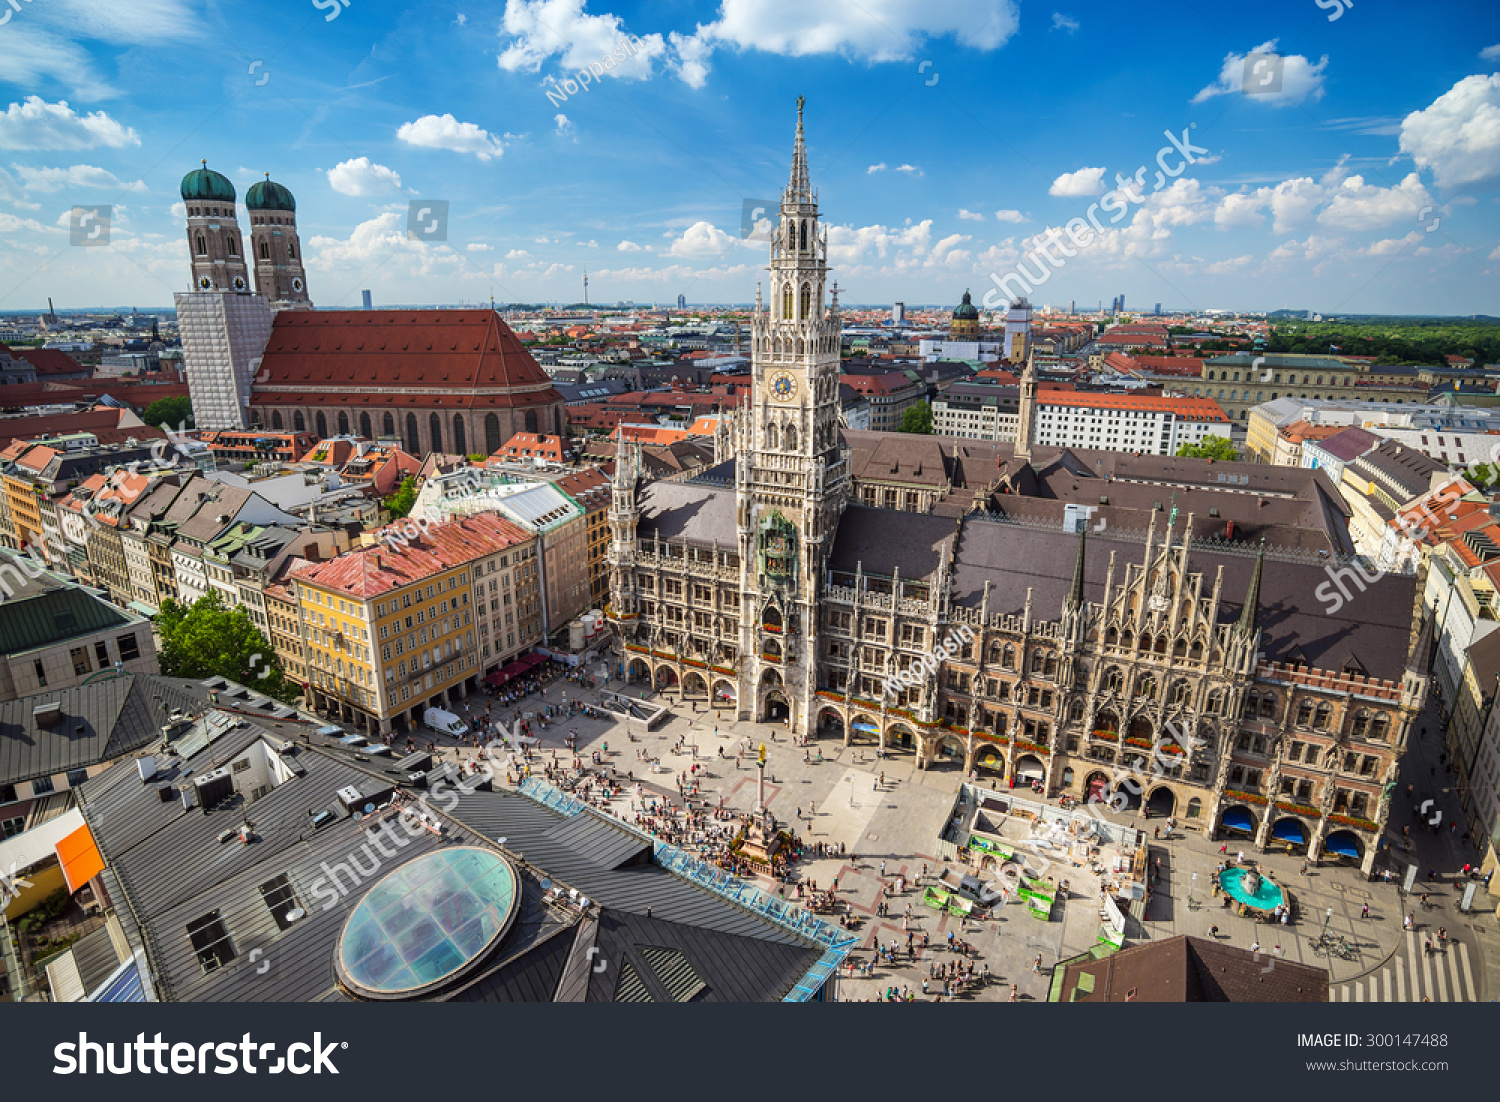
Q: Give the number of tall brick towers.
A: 2